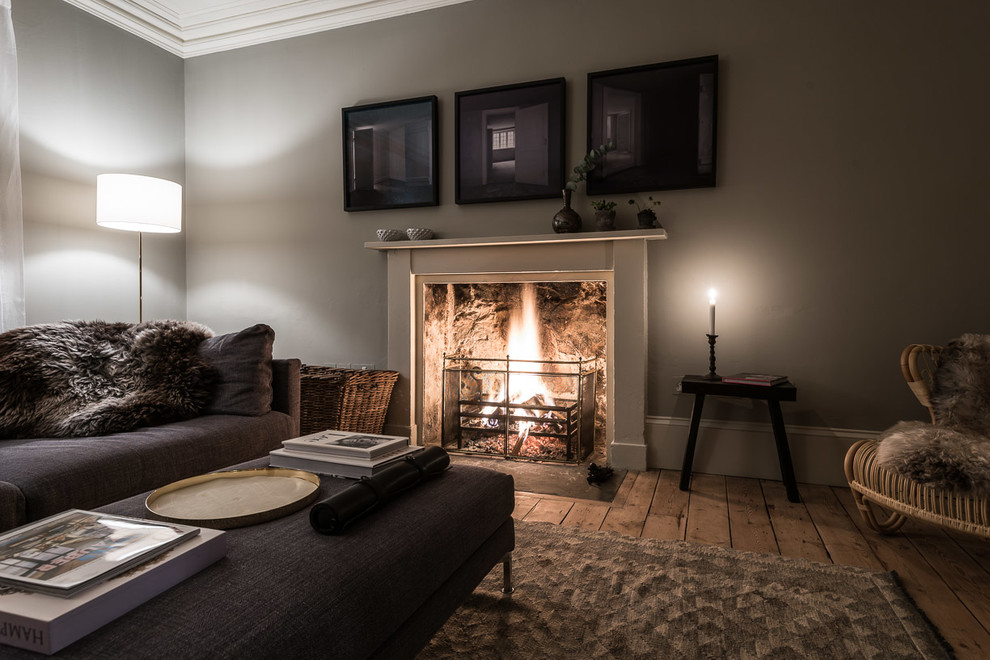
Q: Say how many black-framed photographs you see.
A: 3